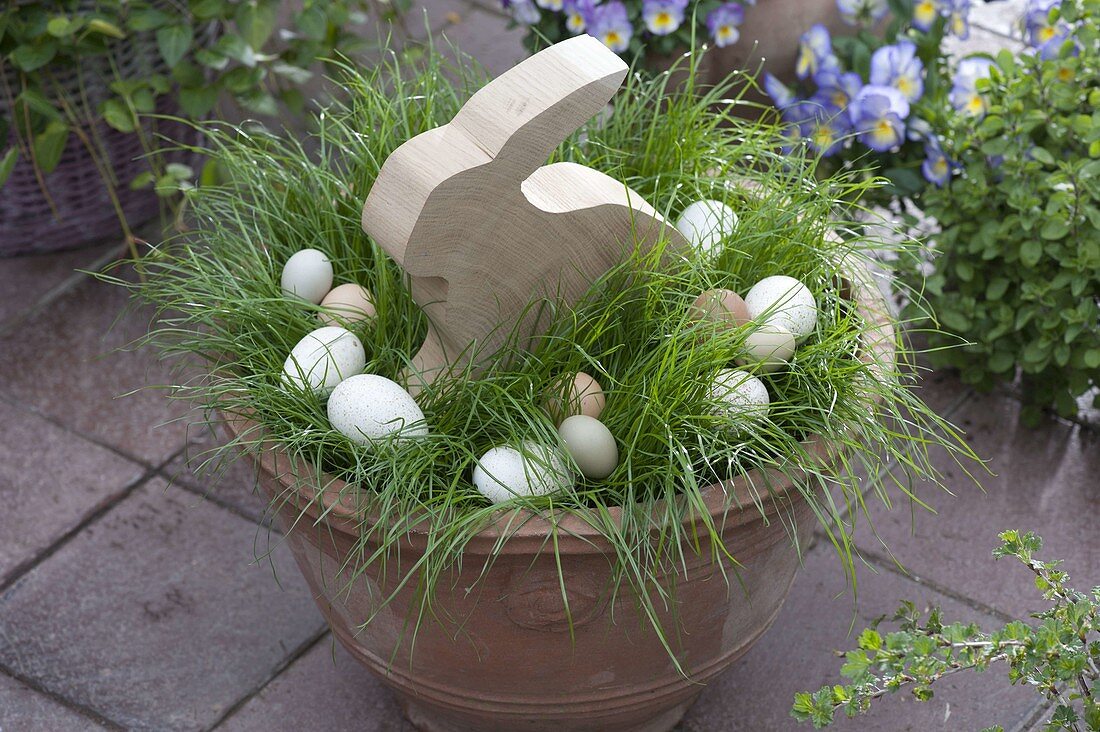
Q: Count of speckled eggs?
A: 5